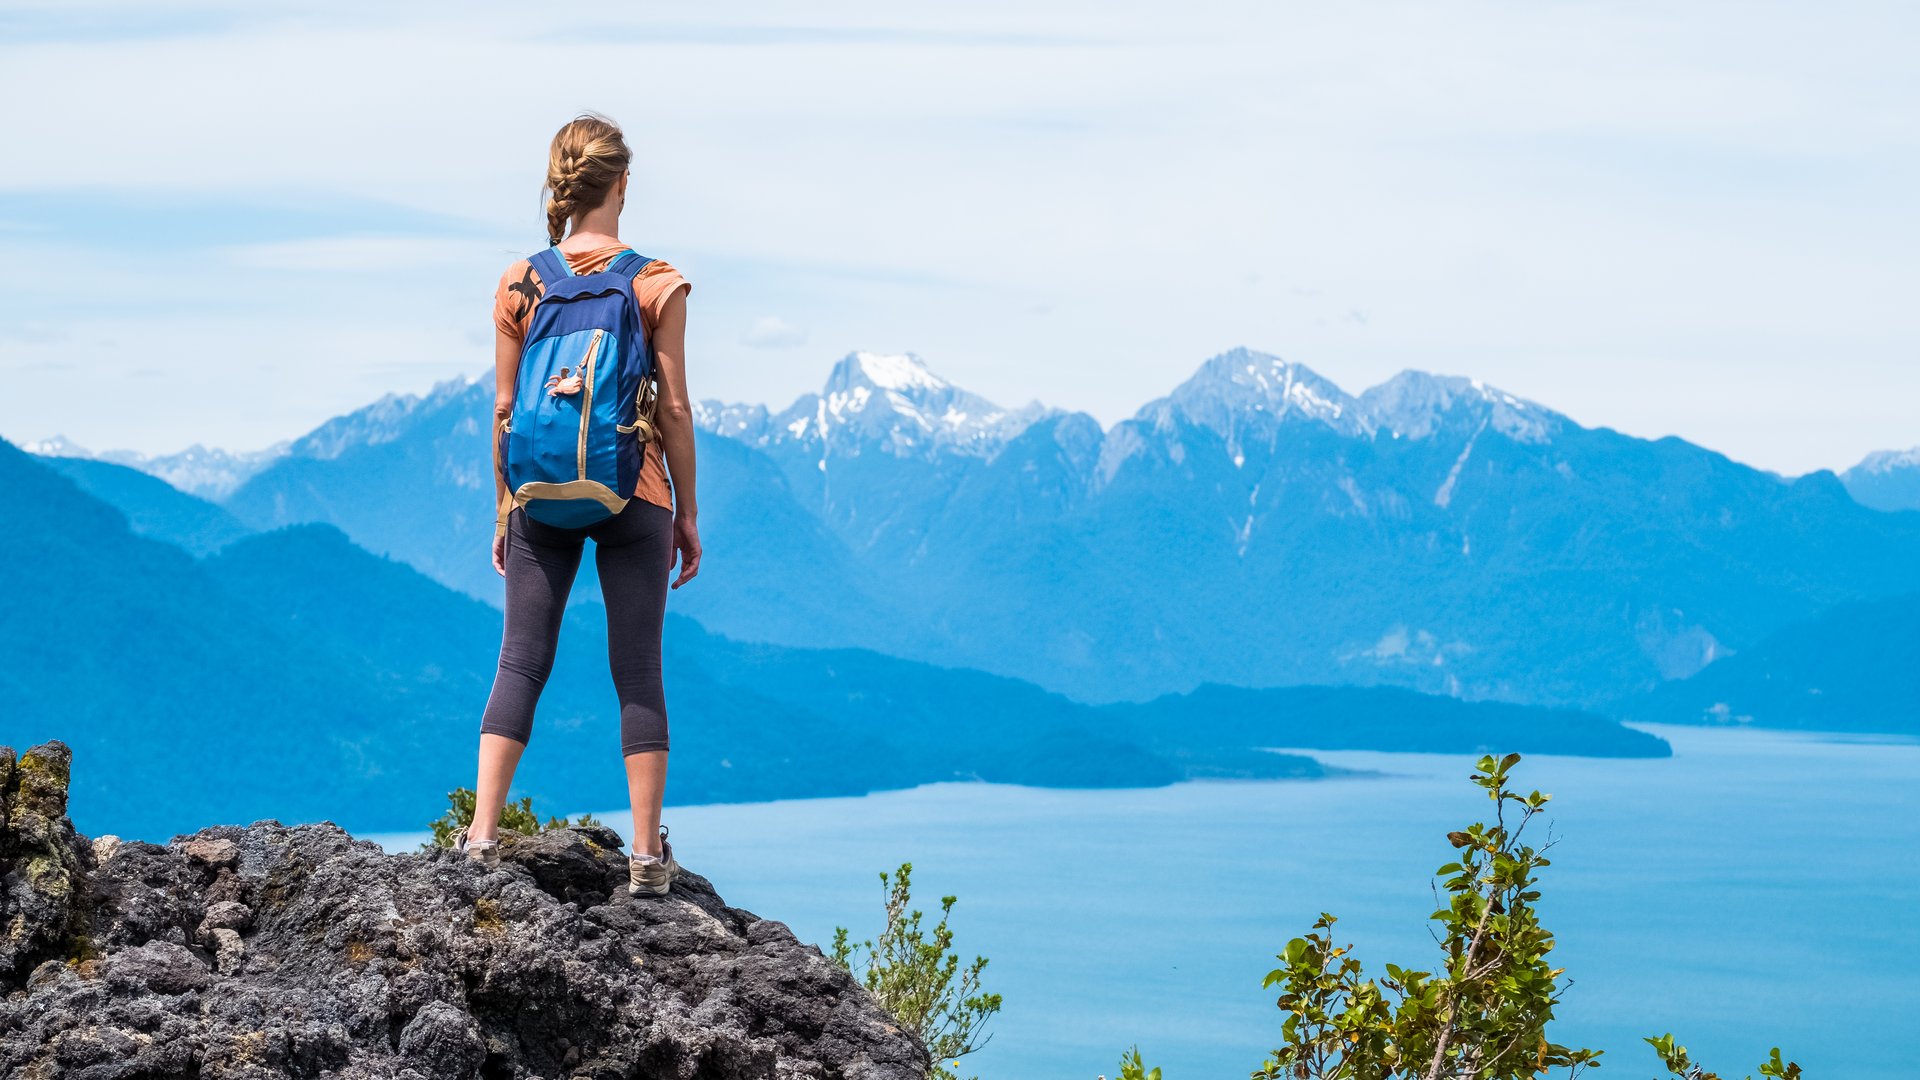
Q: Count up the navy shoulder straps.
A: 2